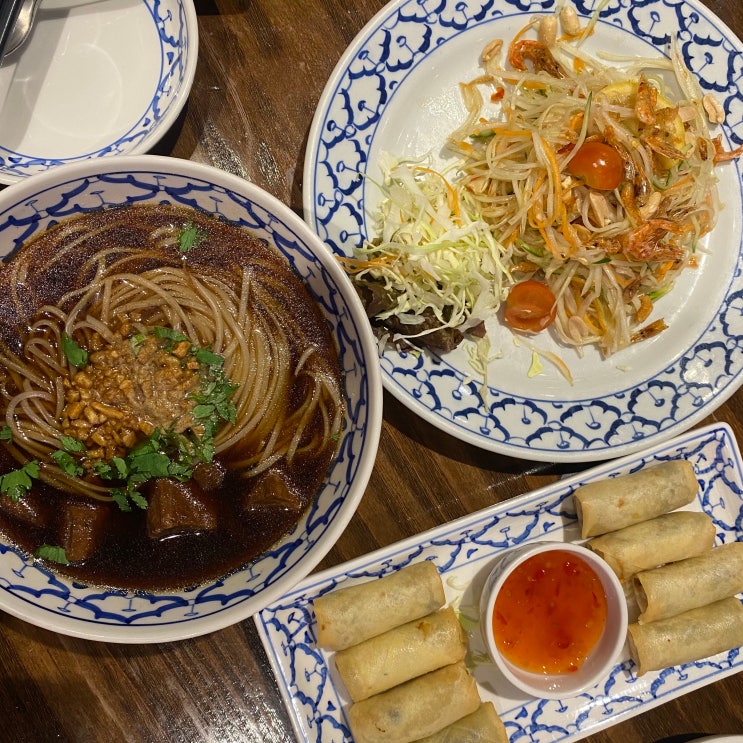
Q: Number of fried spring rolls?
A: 8